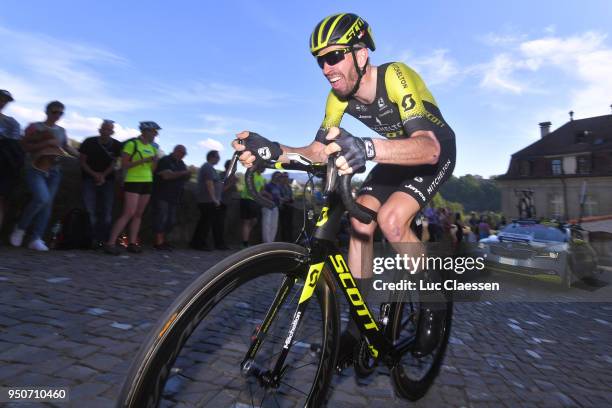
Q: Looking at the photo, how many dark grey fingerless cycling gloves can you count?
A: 2